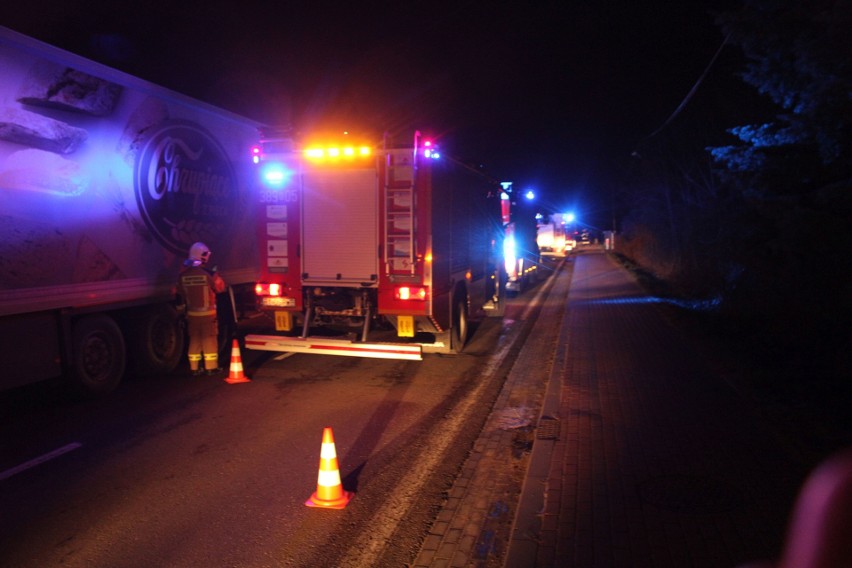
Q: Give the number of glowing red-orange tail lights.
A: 2